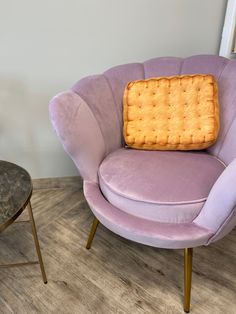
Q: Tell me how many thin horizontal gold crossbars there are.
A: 2